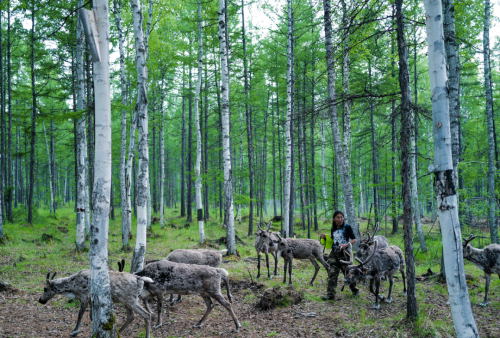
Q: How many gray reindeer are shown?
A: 8